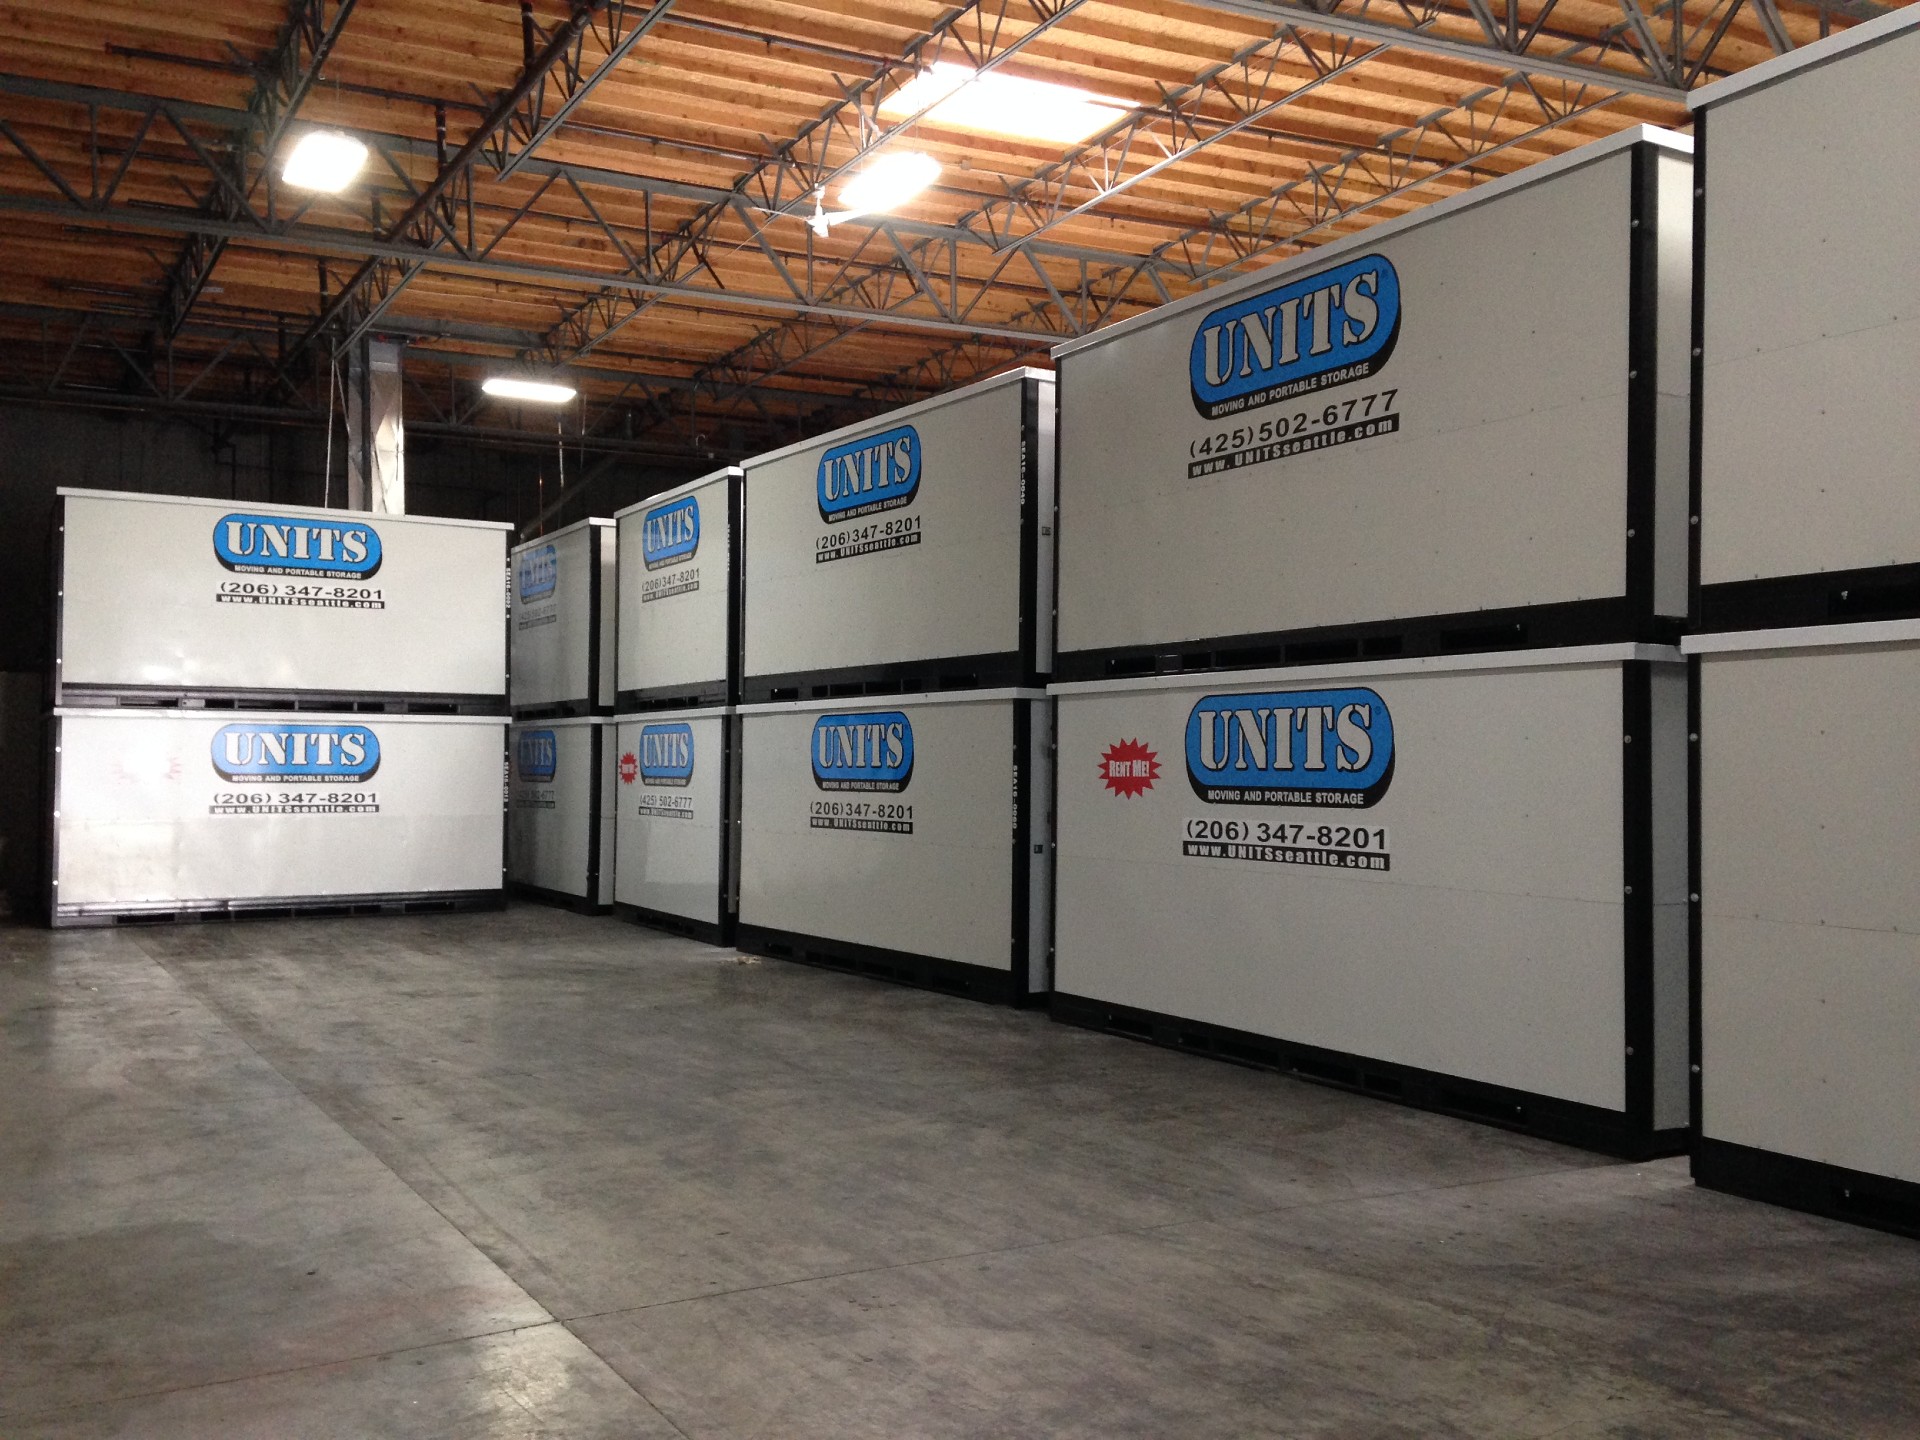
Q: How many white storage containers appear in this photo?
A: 12